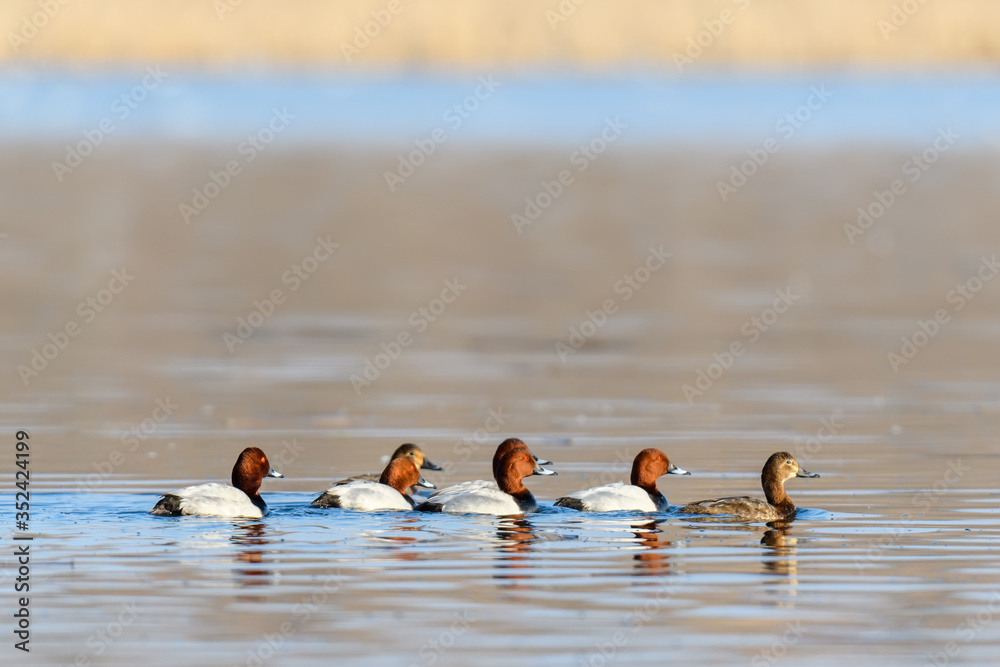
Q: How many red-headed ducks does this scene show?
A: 5